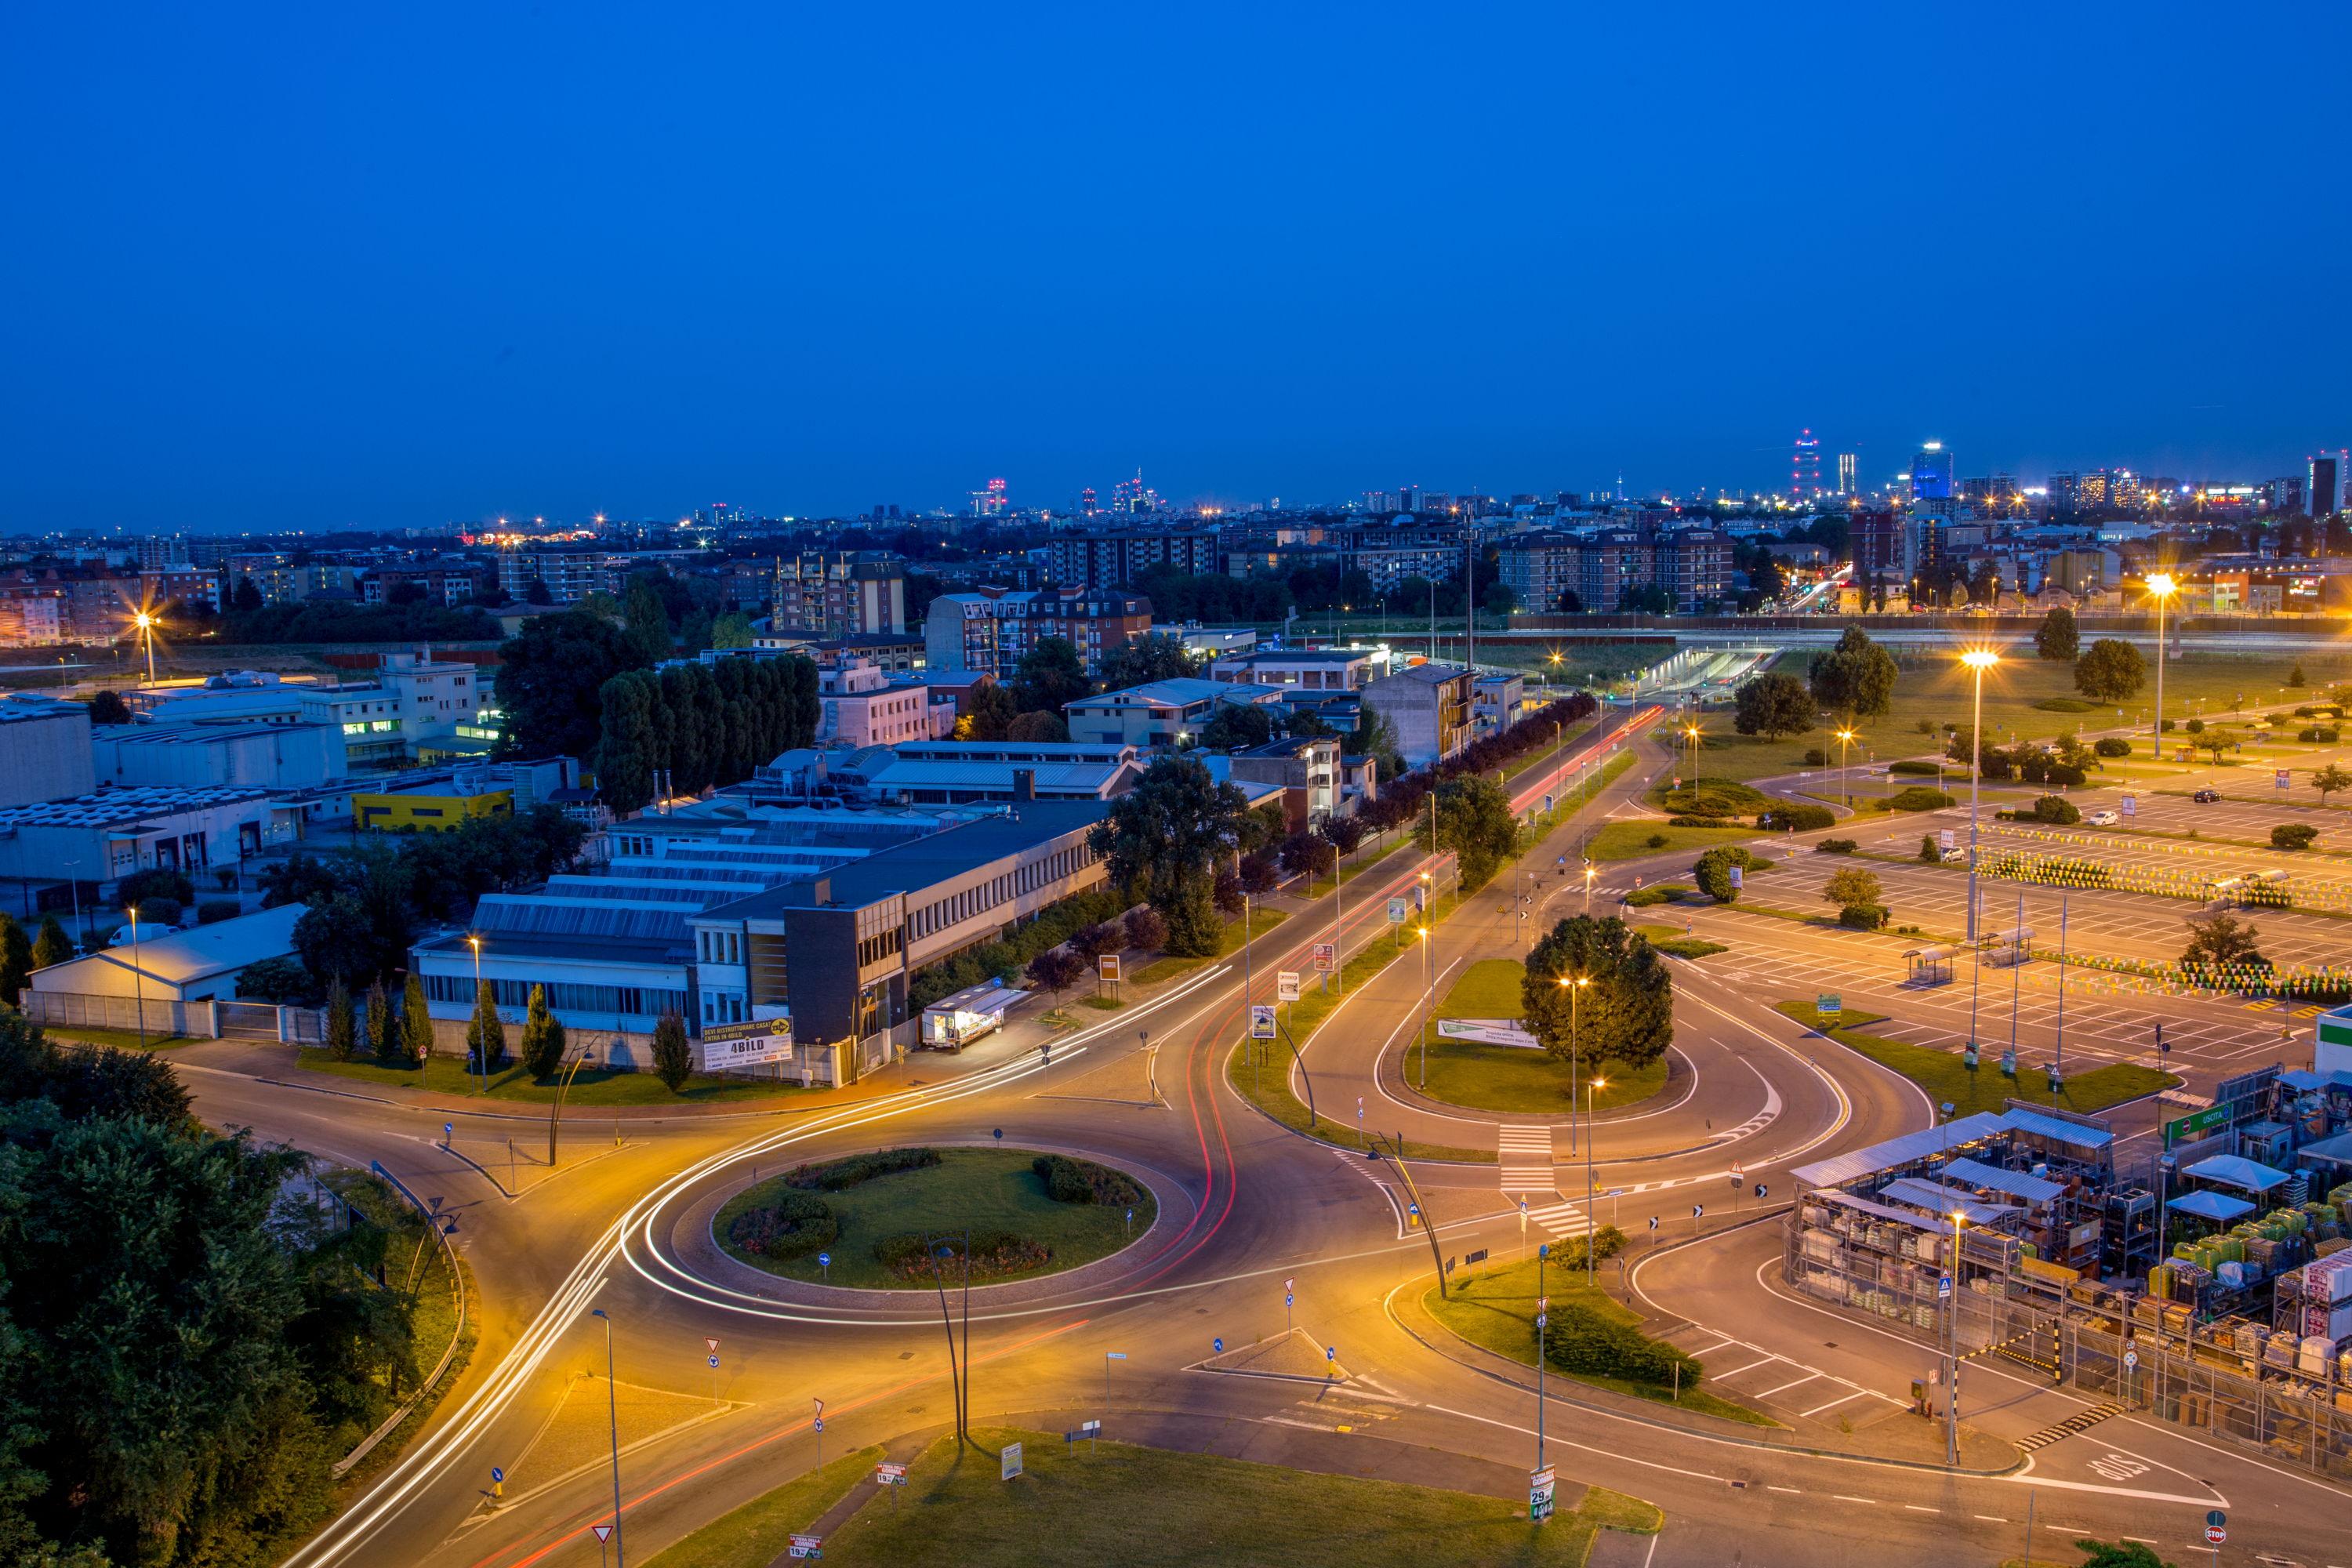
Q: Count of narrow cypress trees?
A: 6